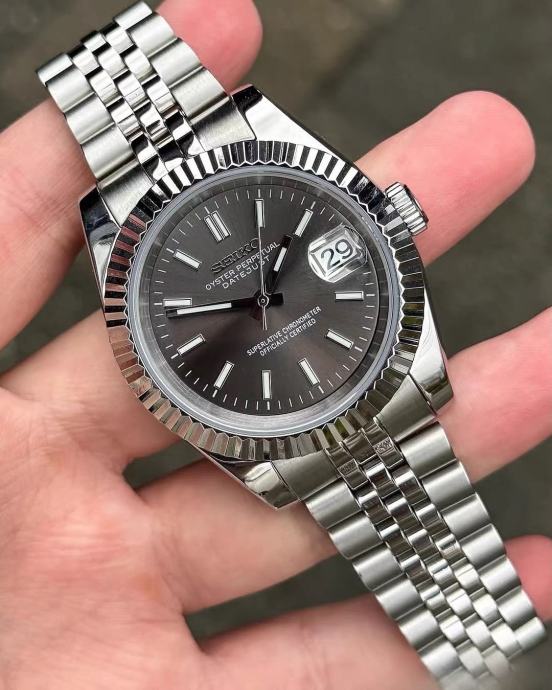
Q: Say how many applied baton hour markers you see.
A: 11